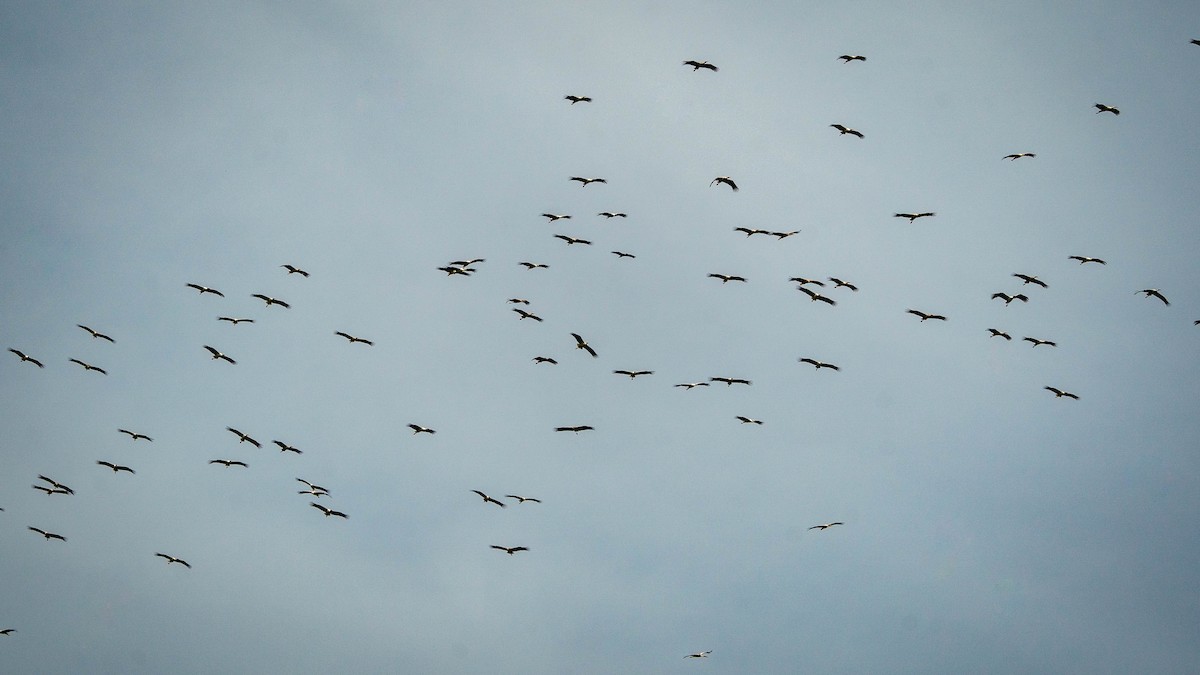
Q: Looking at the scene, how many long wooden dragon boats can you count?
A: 0